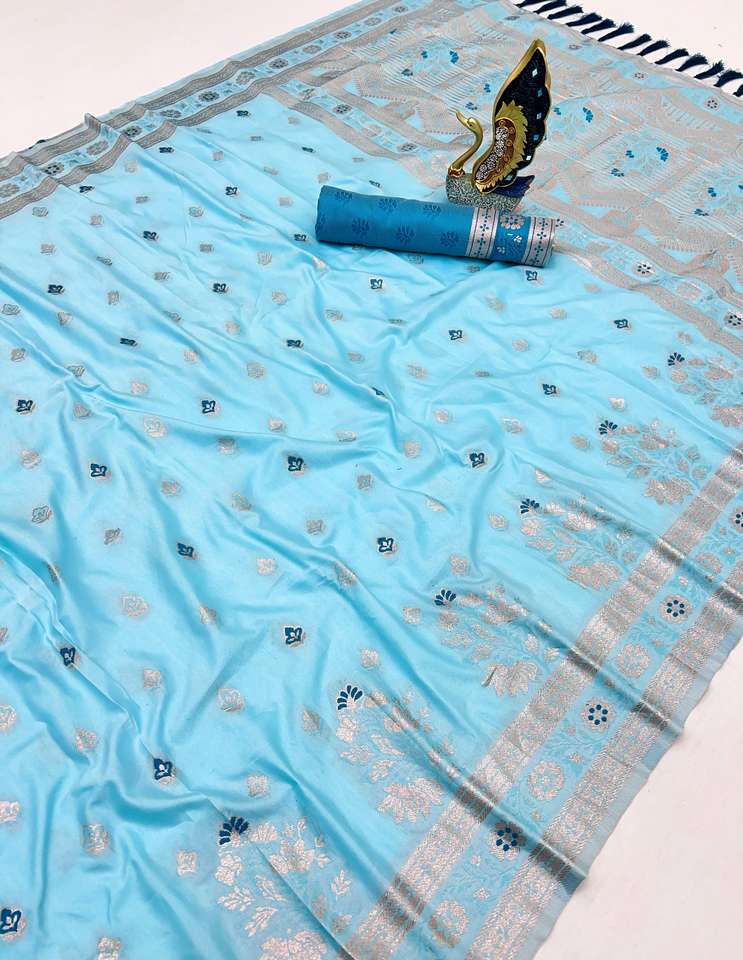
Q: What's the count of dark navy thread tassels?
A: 13